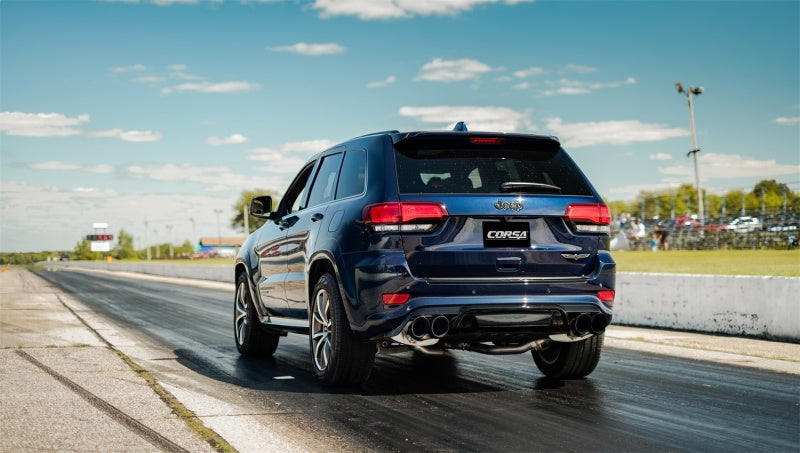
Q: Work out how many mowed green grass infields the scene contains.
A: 1